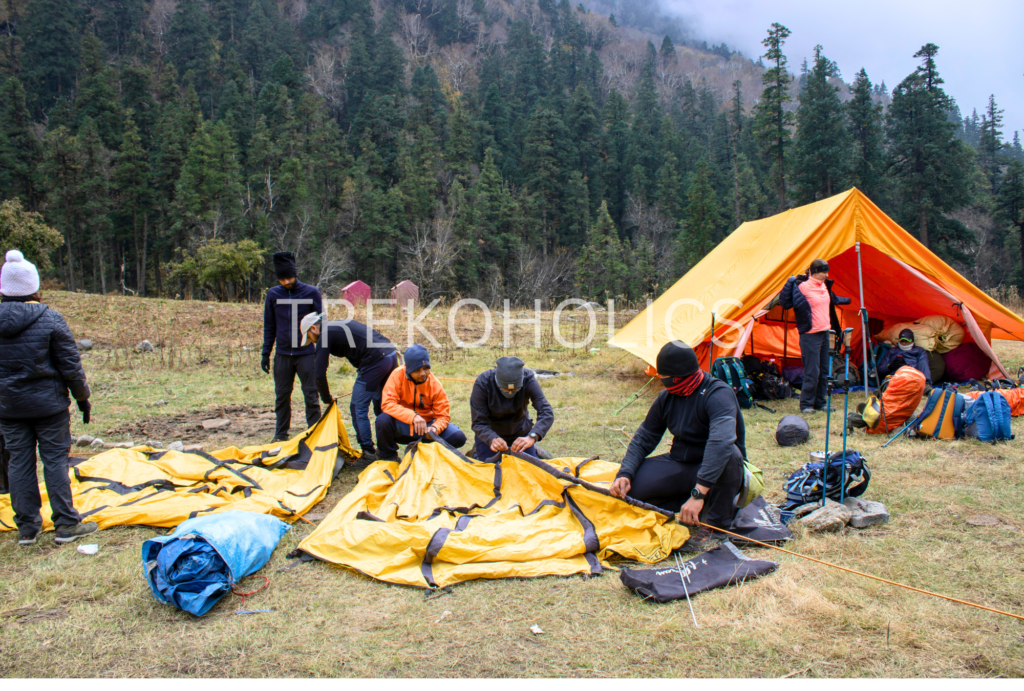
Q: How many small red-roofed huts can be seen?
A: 2